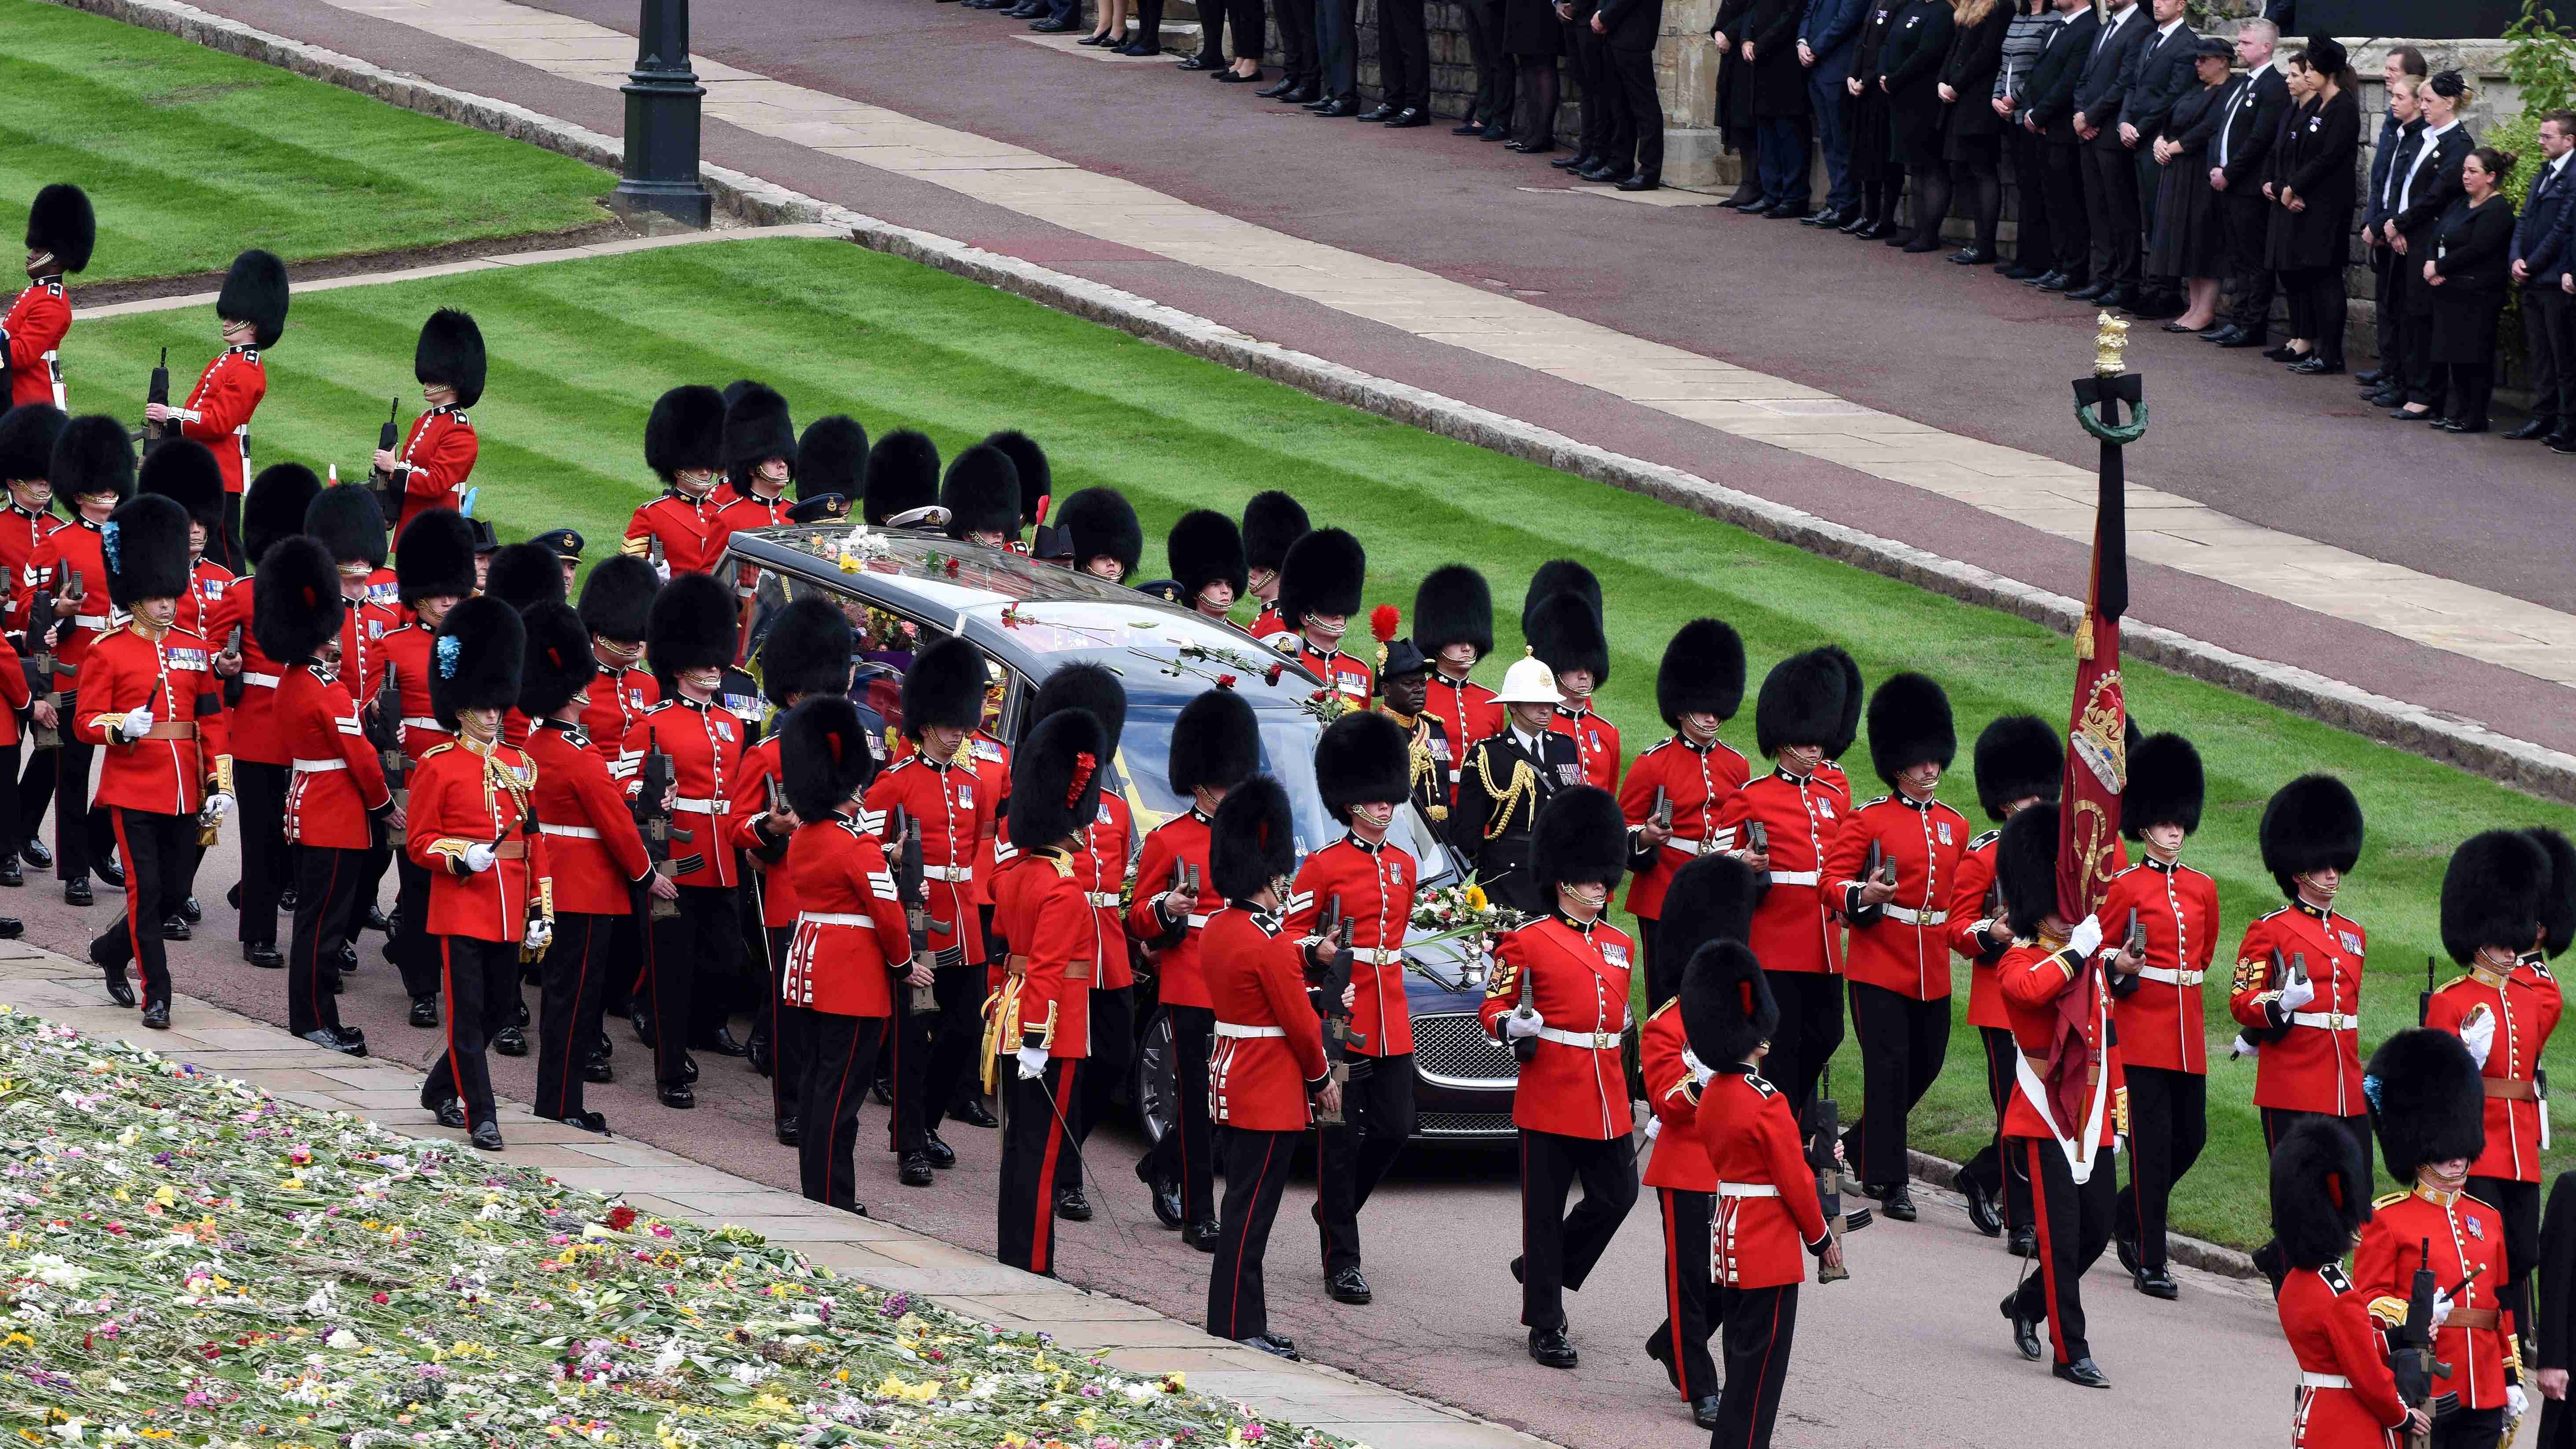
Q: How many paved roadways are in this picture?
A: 2